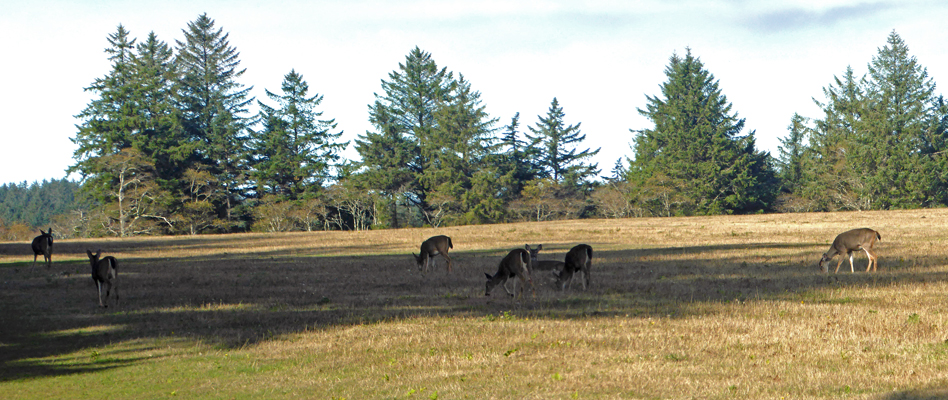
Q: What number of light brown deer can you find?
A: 1